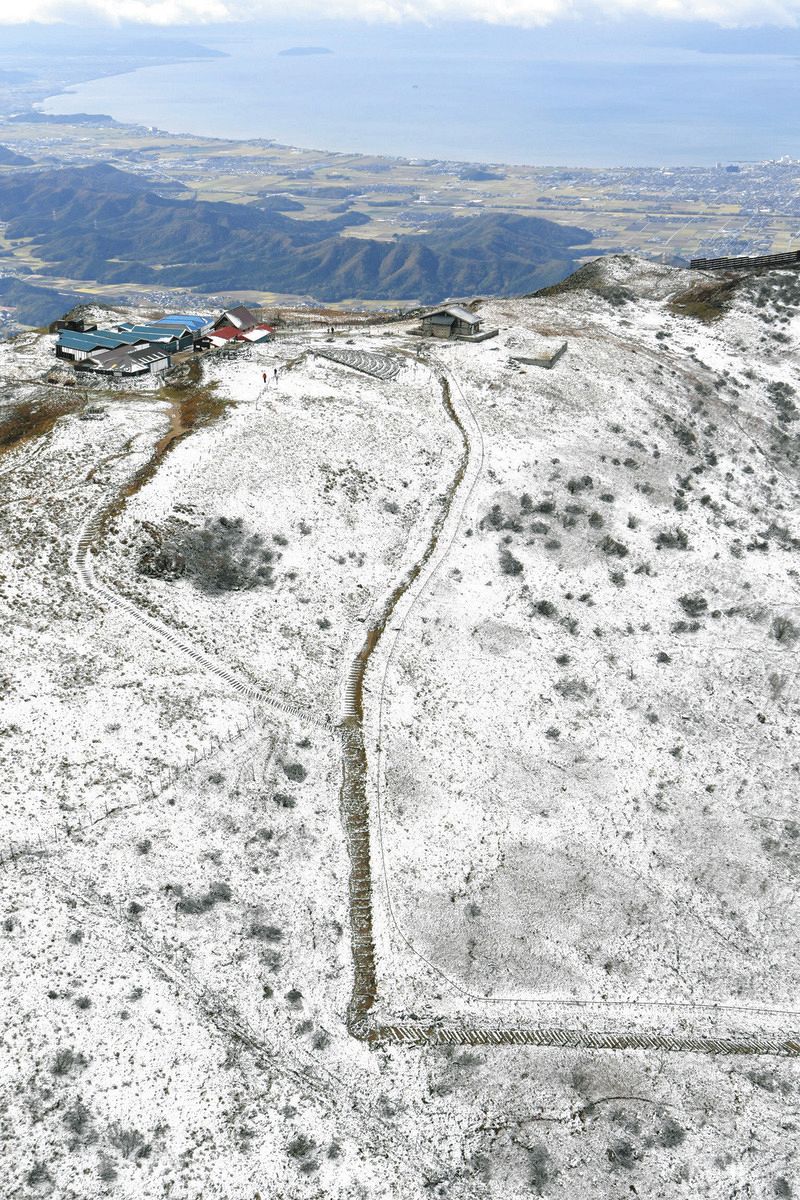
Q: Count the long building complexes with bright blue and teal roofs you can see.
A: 1